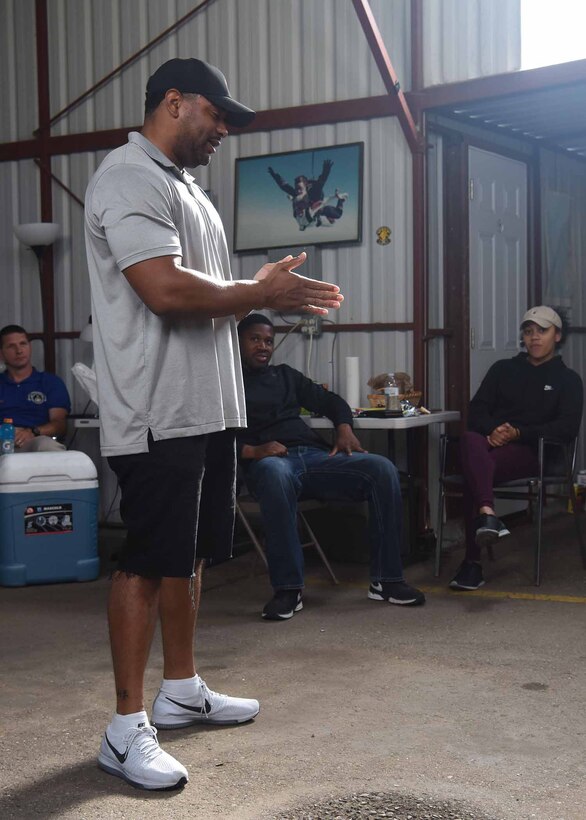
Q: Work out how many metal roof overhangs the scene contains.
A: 1